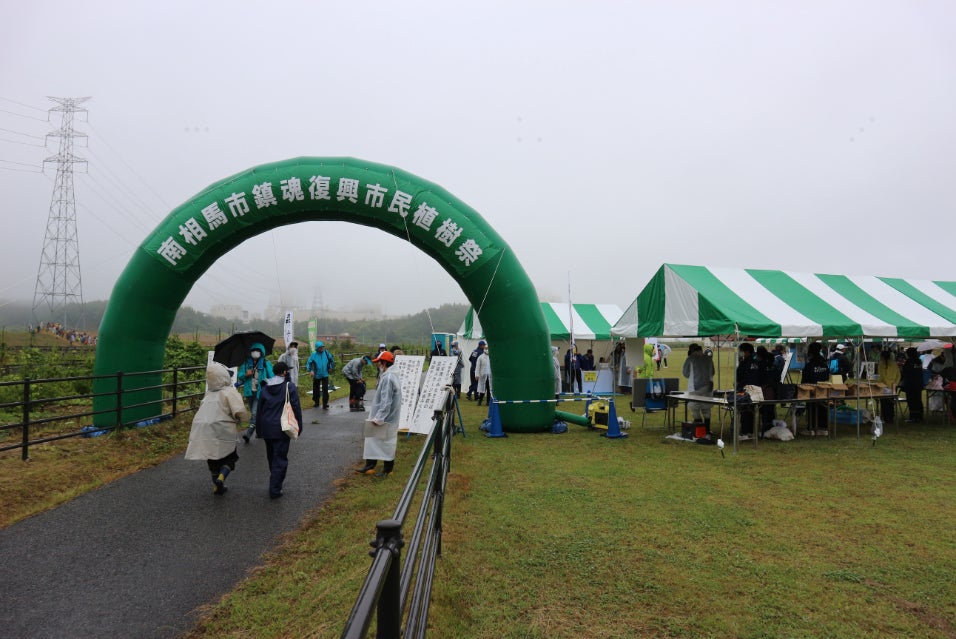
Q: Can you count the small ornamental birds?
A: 0